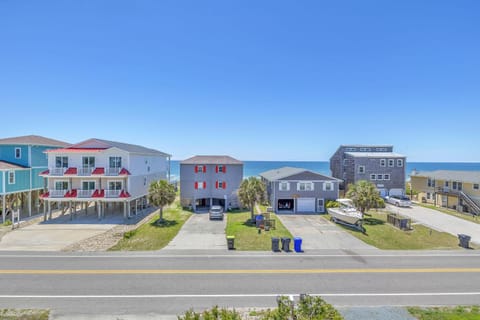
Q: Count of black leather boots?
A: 0